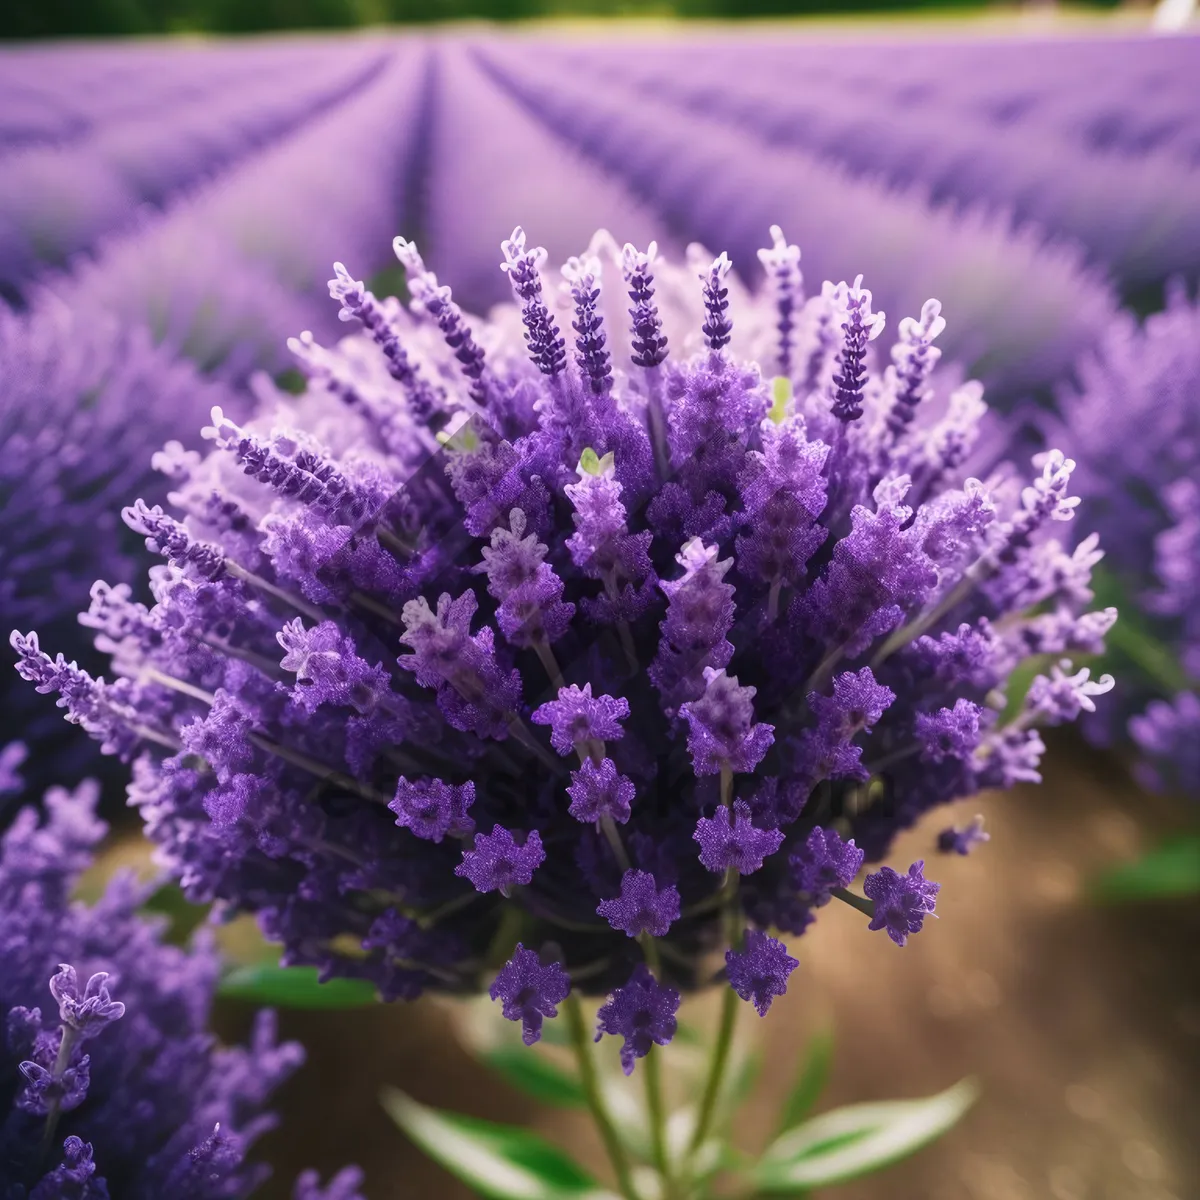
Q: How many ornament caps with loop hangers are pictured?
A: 0